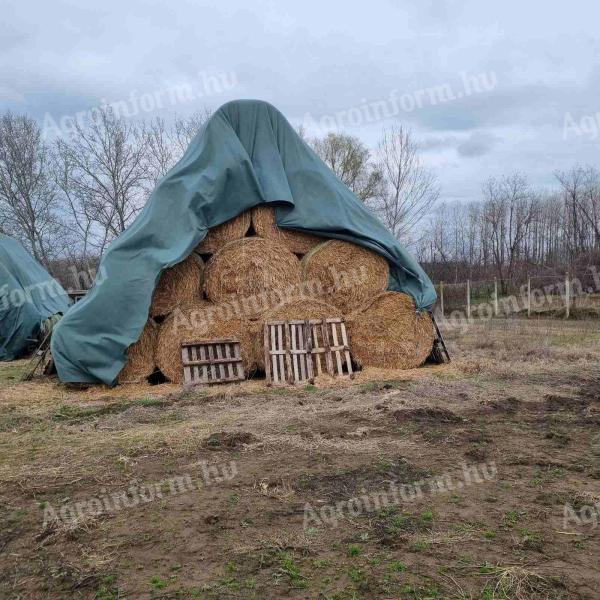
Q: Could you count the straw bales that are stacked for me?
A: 9